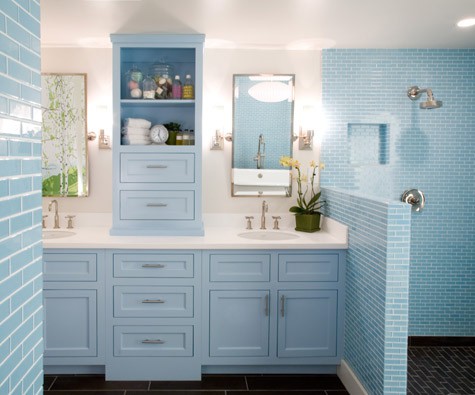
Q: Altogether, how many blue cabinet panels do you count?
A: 11